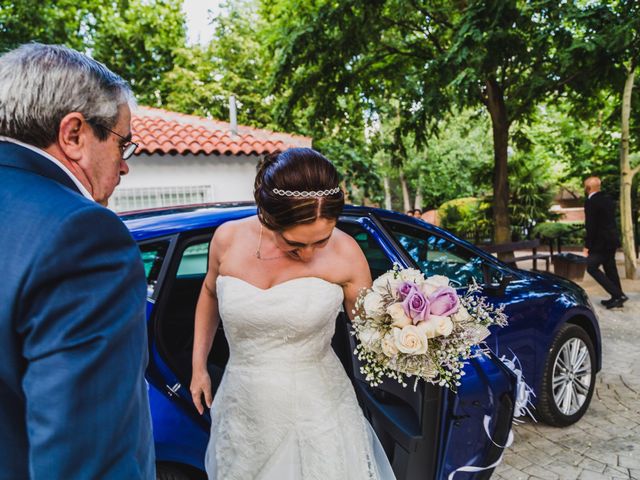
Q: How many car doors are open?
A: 1